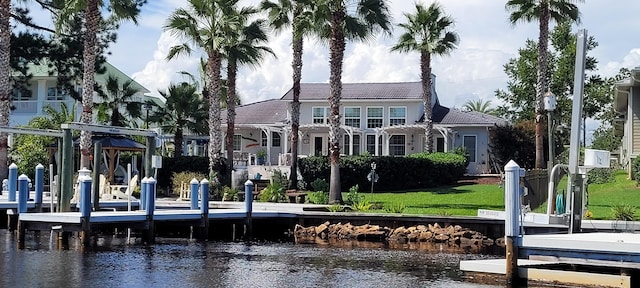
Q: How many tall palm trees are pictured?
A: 8